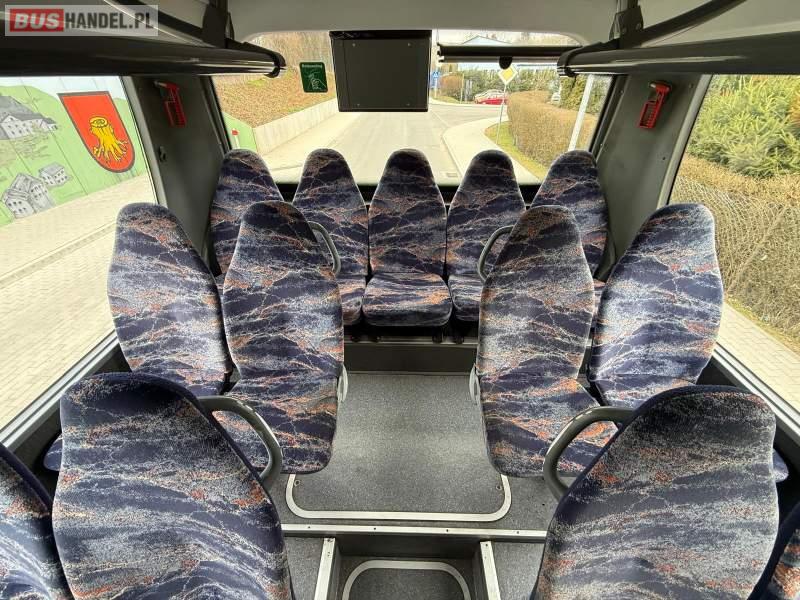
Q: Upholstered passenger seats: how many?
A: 13